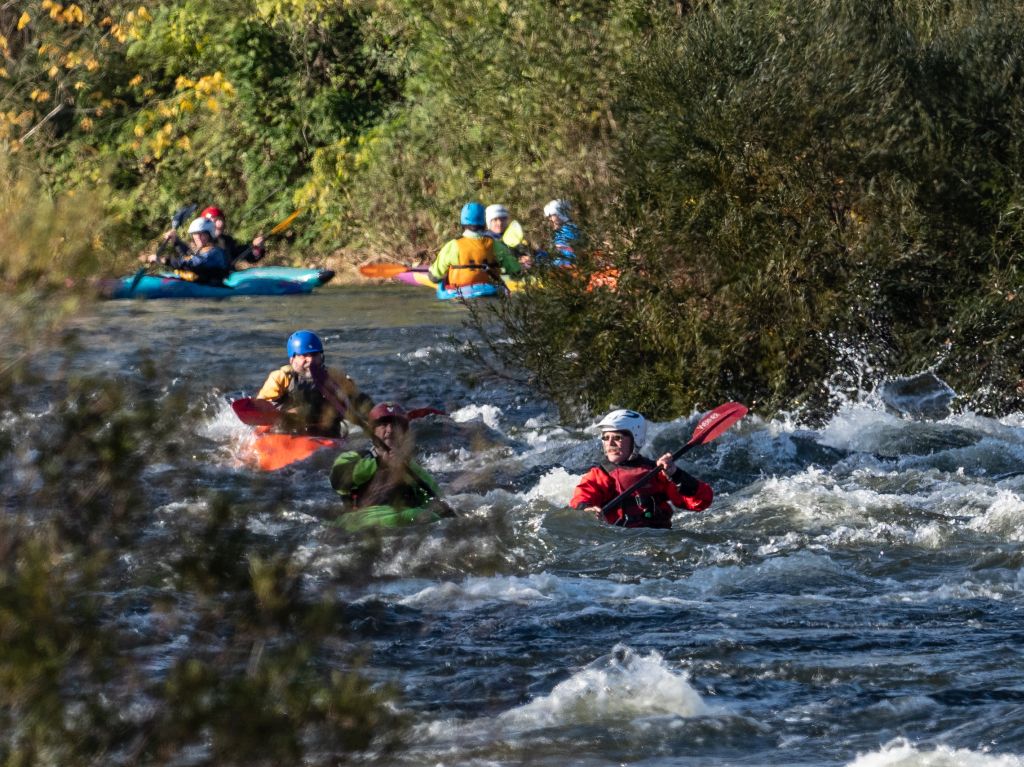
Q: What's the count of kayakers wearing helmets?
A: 8